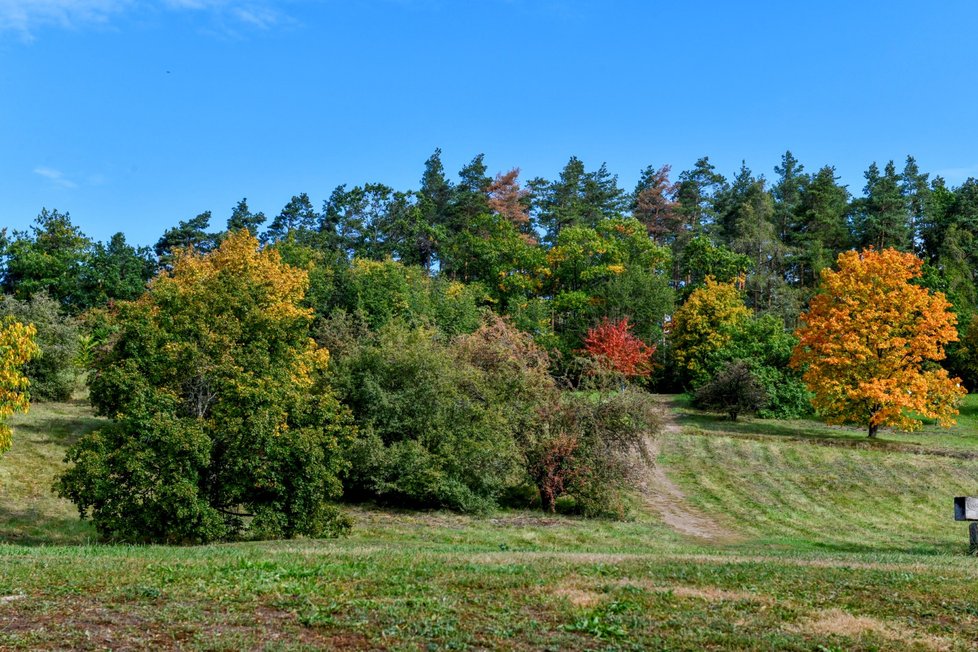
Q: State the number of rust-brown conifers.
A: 2